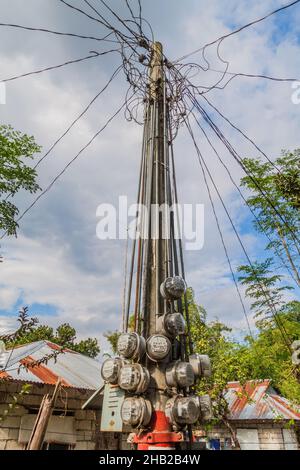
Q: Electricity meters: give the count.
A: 11